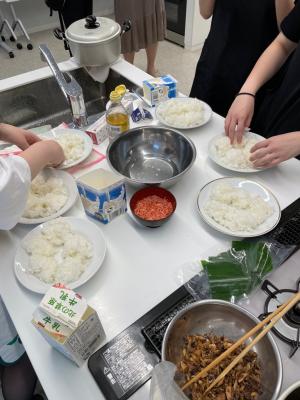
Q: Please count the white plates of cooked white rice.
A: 6